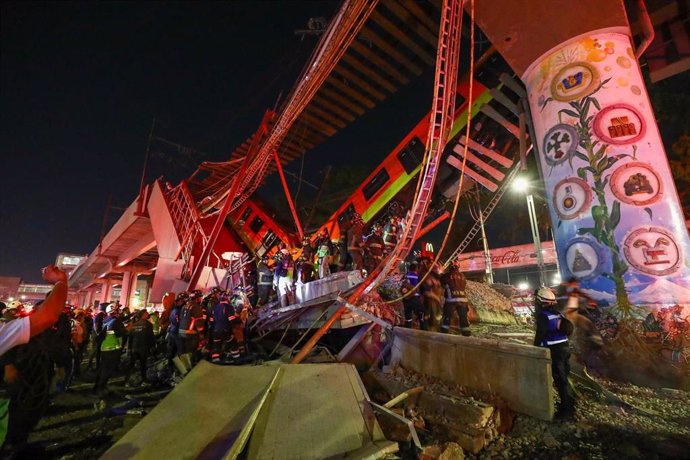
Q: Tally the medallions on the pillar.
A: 7